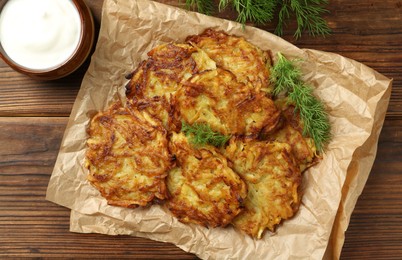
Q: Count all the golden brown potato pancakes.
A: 7